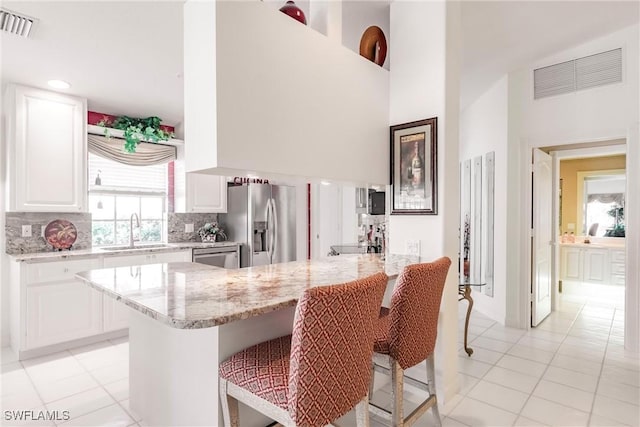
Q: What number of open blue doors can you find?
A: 0